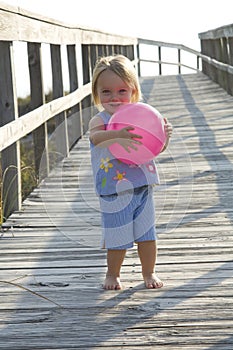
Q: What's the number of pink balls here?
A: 1